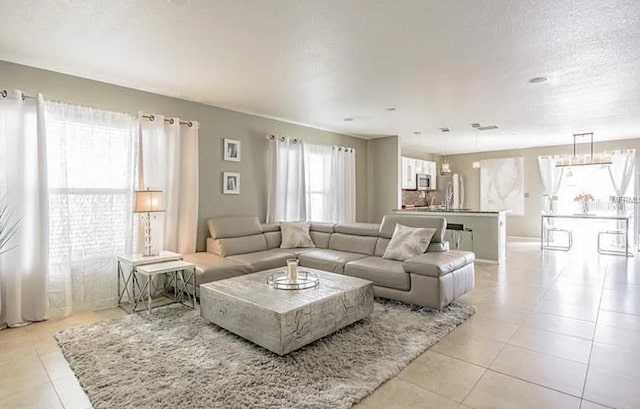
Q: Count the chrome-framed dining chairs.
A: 2